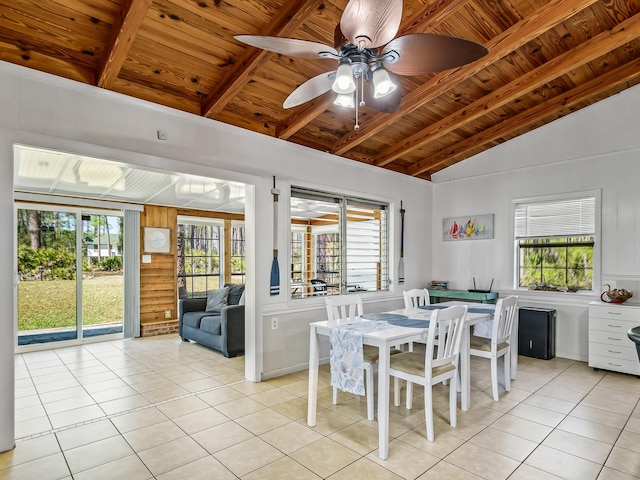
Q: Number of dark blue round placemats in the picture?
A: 4